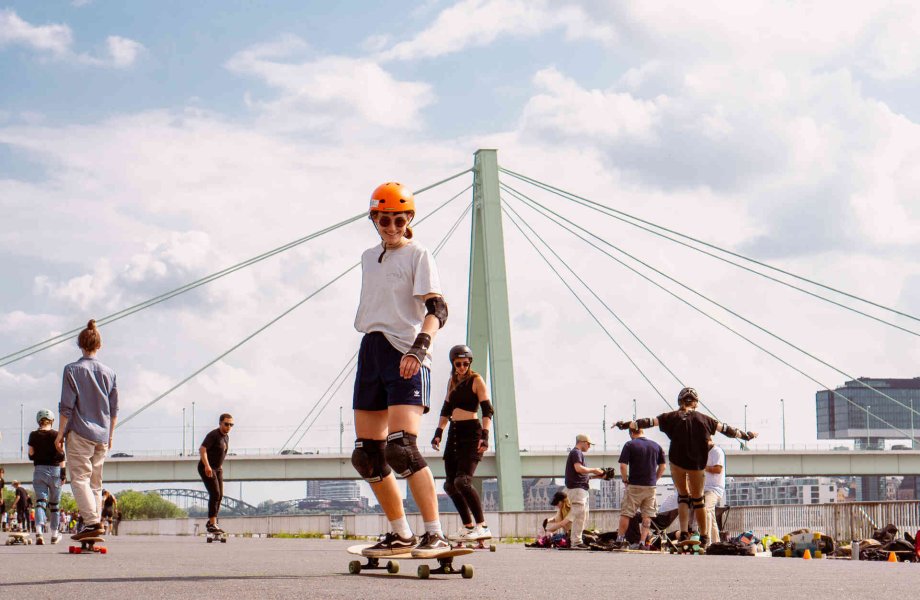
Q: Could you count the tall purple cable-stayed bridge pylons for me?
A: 0